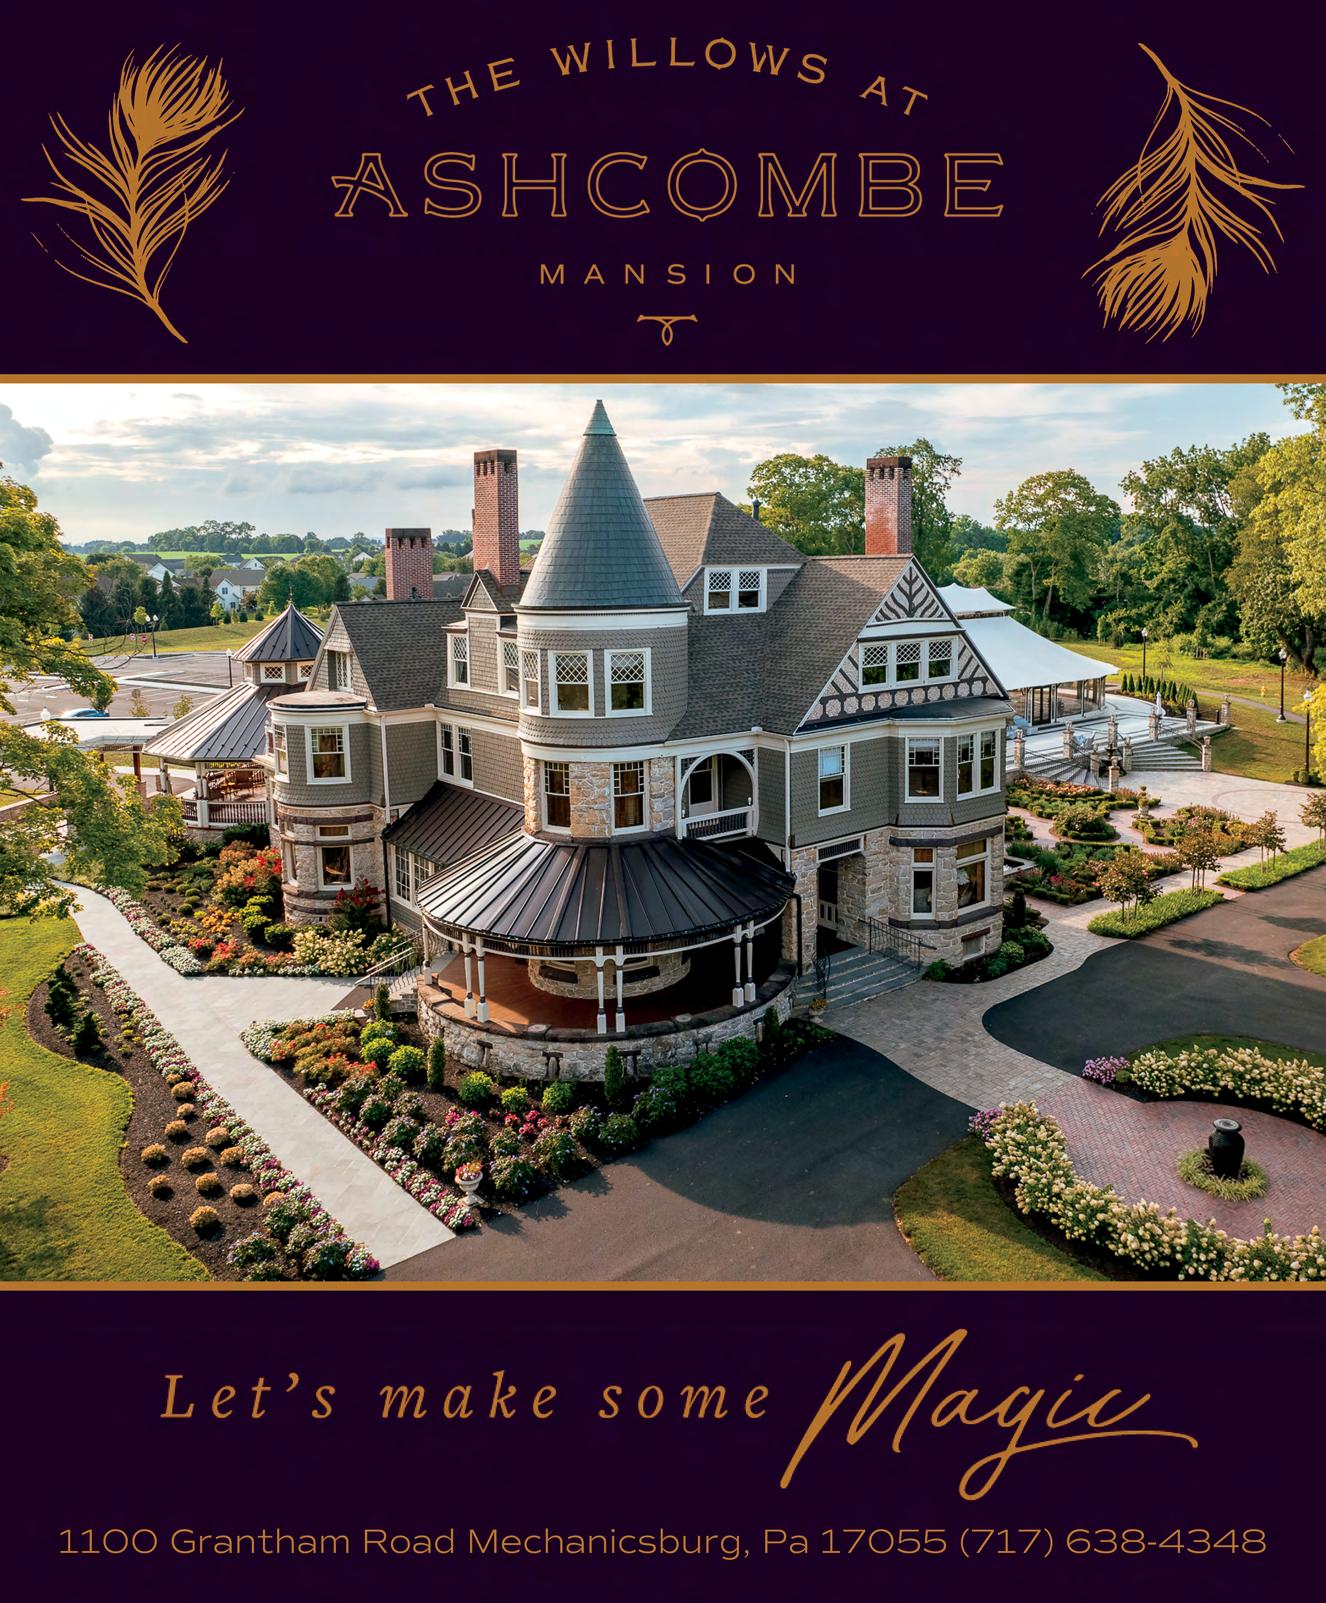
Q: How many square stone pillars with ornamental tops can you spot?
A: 10